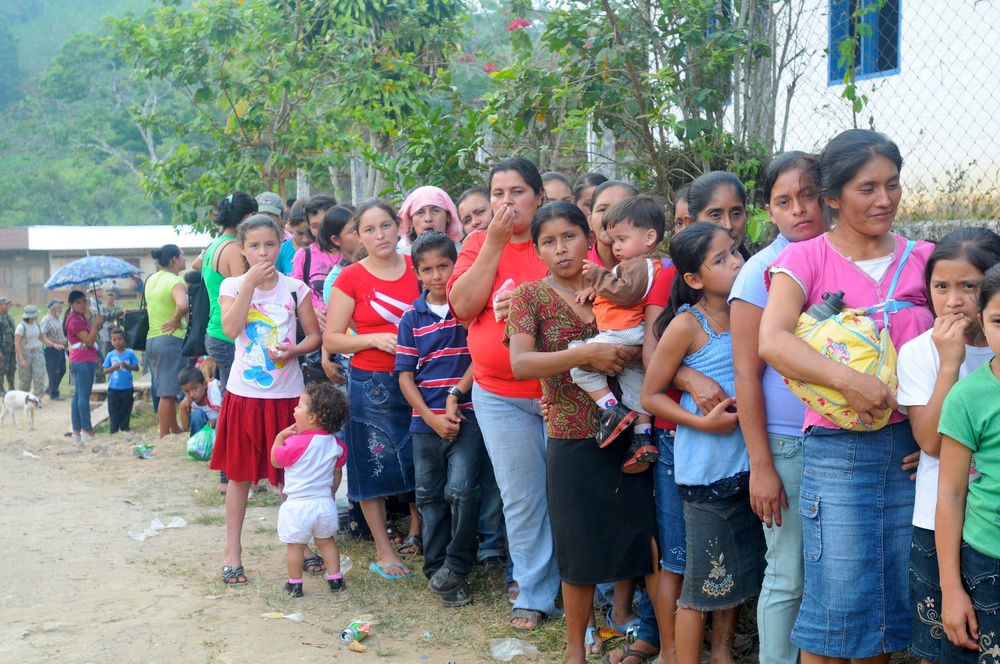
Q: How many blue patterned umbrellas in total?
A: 1